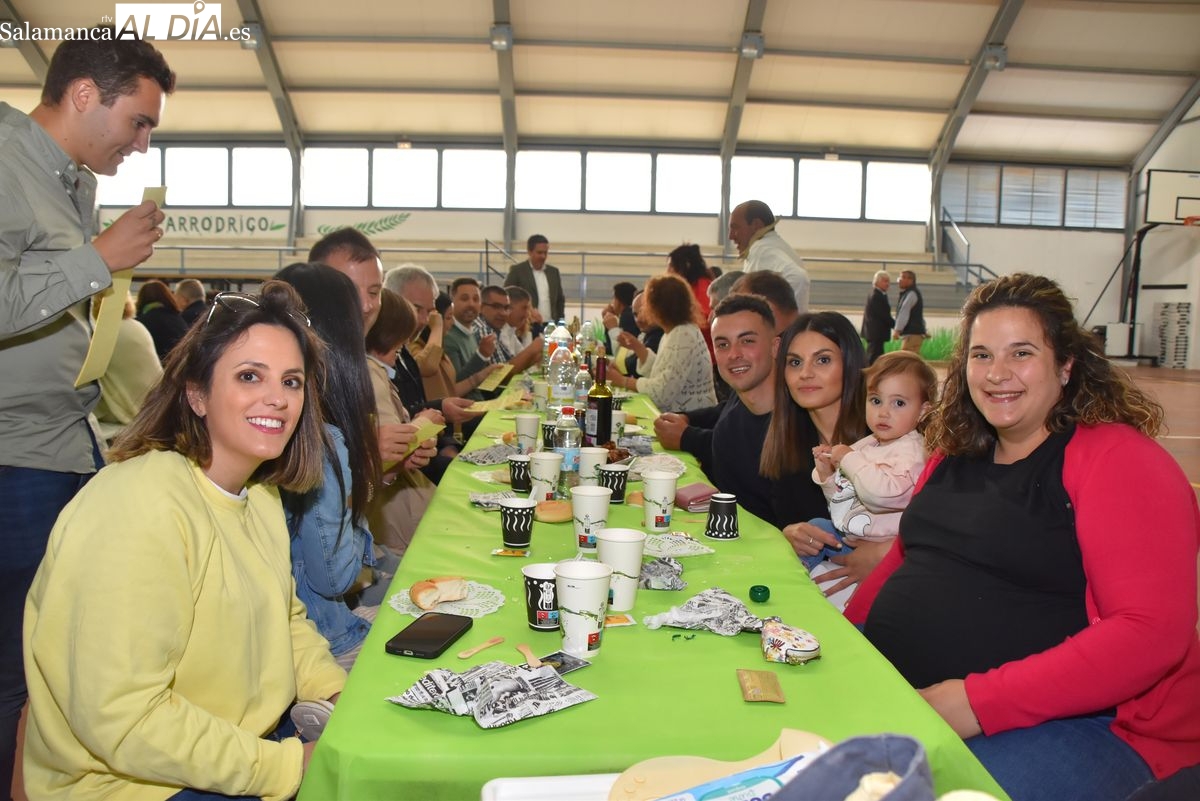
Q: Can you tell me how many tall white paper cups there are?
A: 9